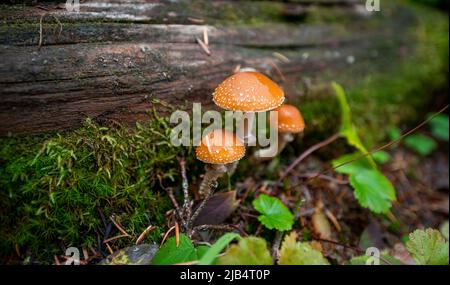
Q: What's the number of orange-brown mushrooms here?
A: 3